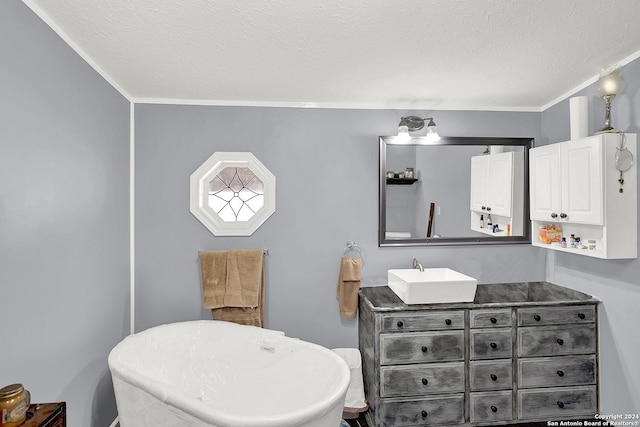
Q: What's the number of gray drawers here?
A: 12